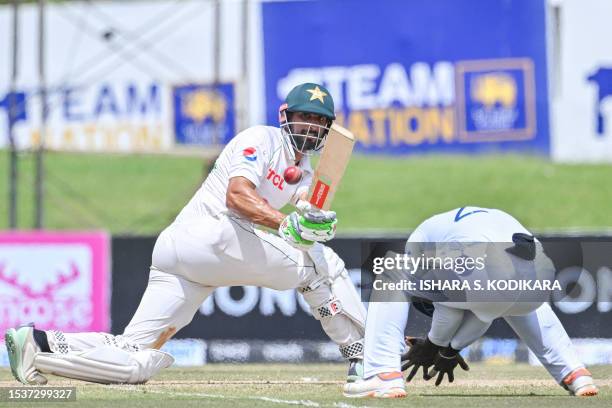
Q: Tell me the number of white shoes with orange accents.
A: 2